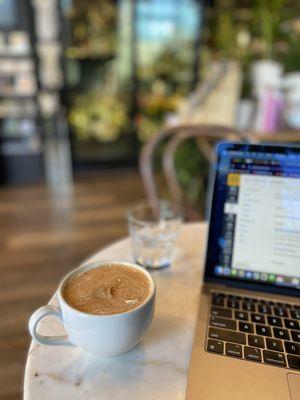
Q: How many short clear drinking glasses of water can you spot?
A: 1